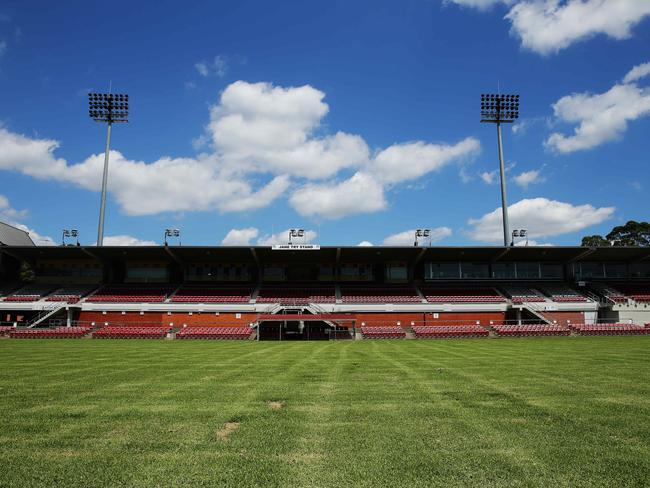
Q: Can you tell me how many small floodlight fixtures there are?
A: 5